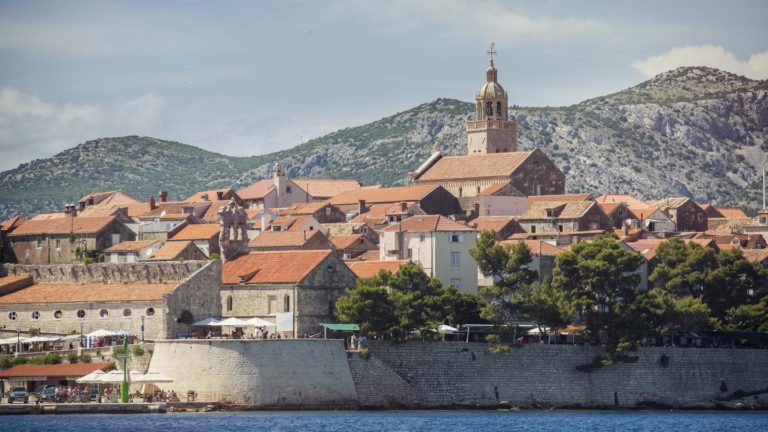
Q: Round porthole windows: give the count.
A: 7